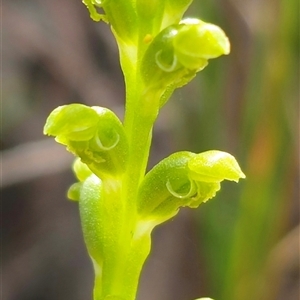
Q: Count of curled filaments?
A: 3